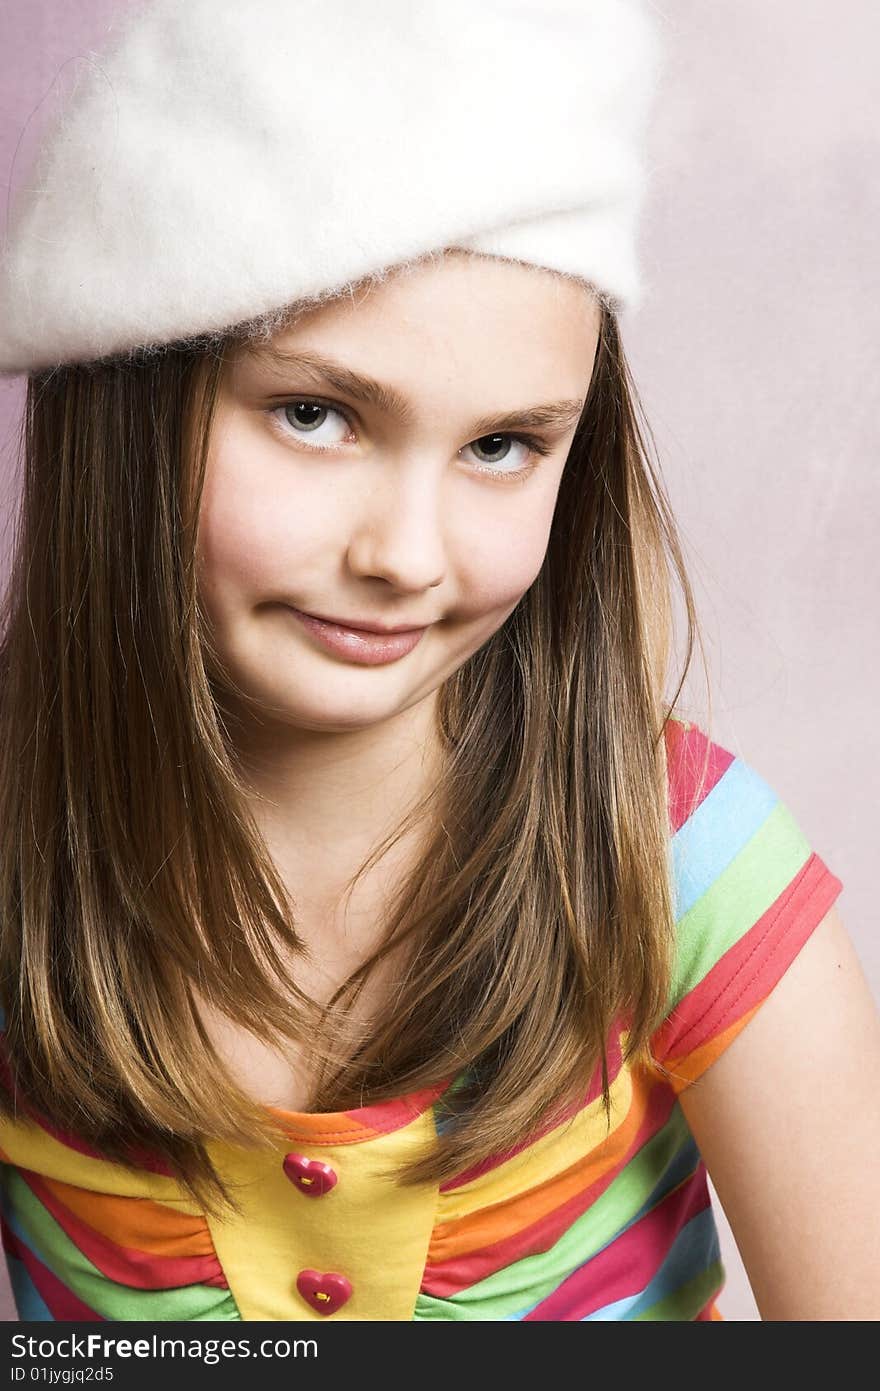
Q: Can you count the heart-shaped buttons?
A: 2